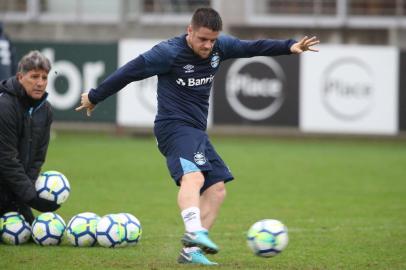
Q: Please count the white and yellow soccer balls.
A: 7